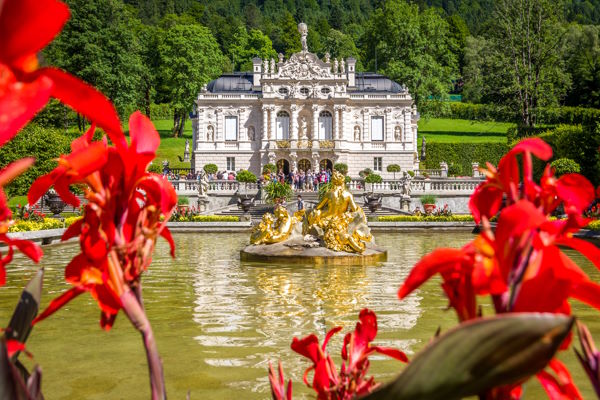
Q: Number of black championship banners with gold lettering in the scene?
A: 0